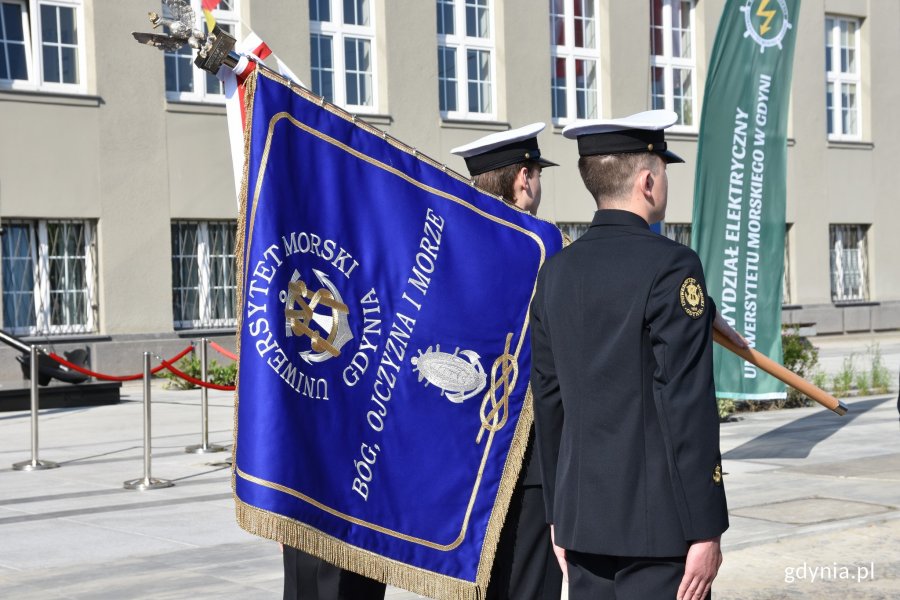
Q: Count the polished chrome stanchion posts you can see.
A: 3